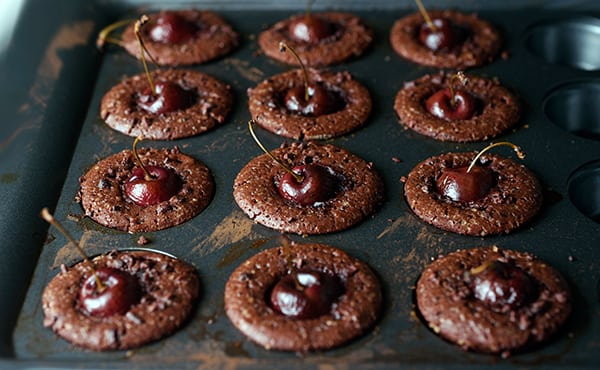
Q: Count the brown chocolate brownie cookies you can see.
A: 12